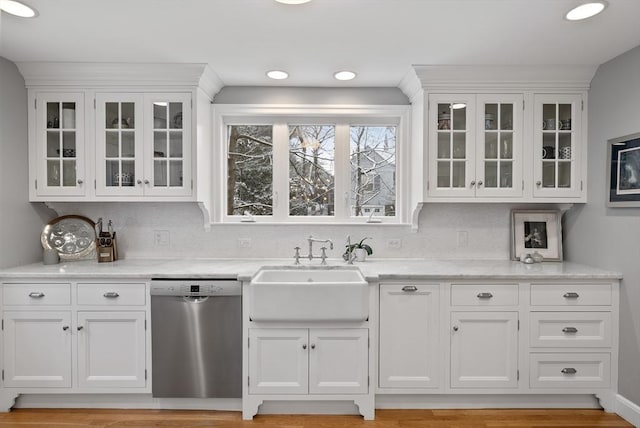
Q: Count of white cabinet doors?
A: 12